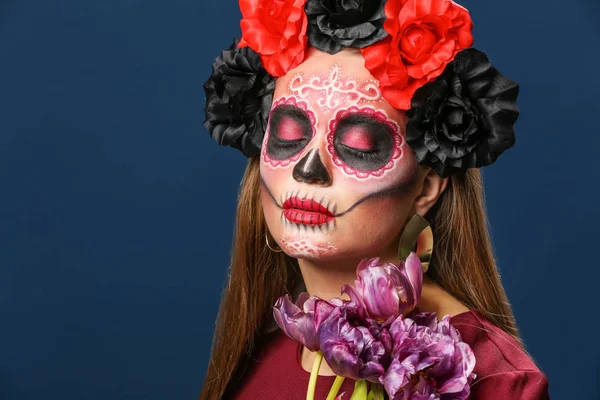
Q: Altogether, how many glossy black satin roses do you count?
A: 3